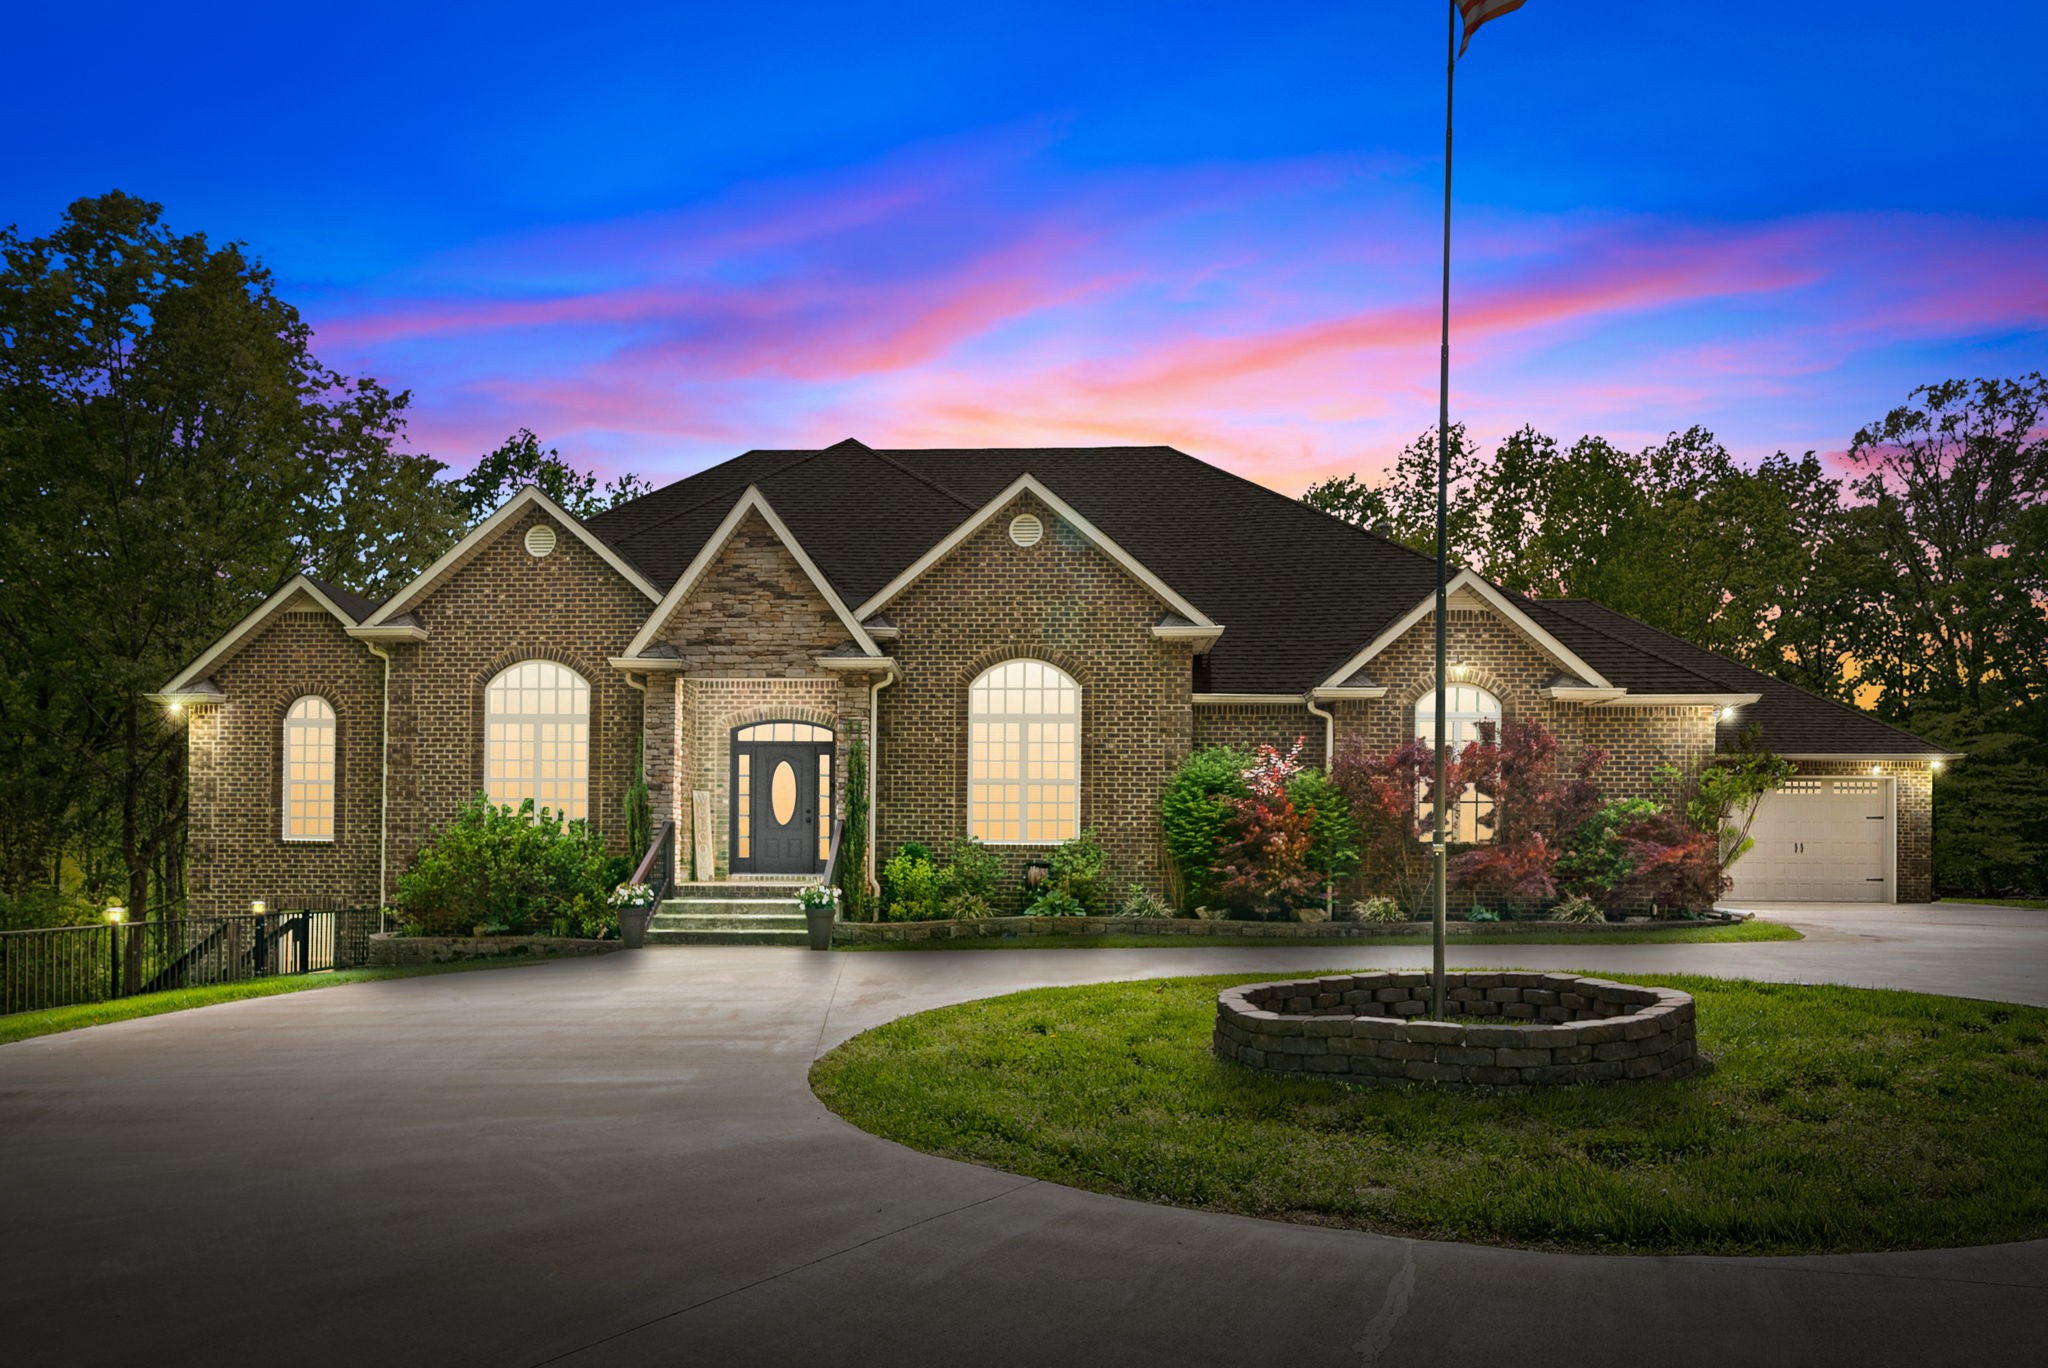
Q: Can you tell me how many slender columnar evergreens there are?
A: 2